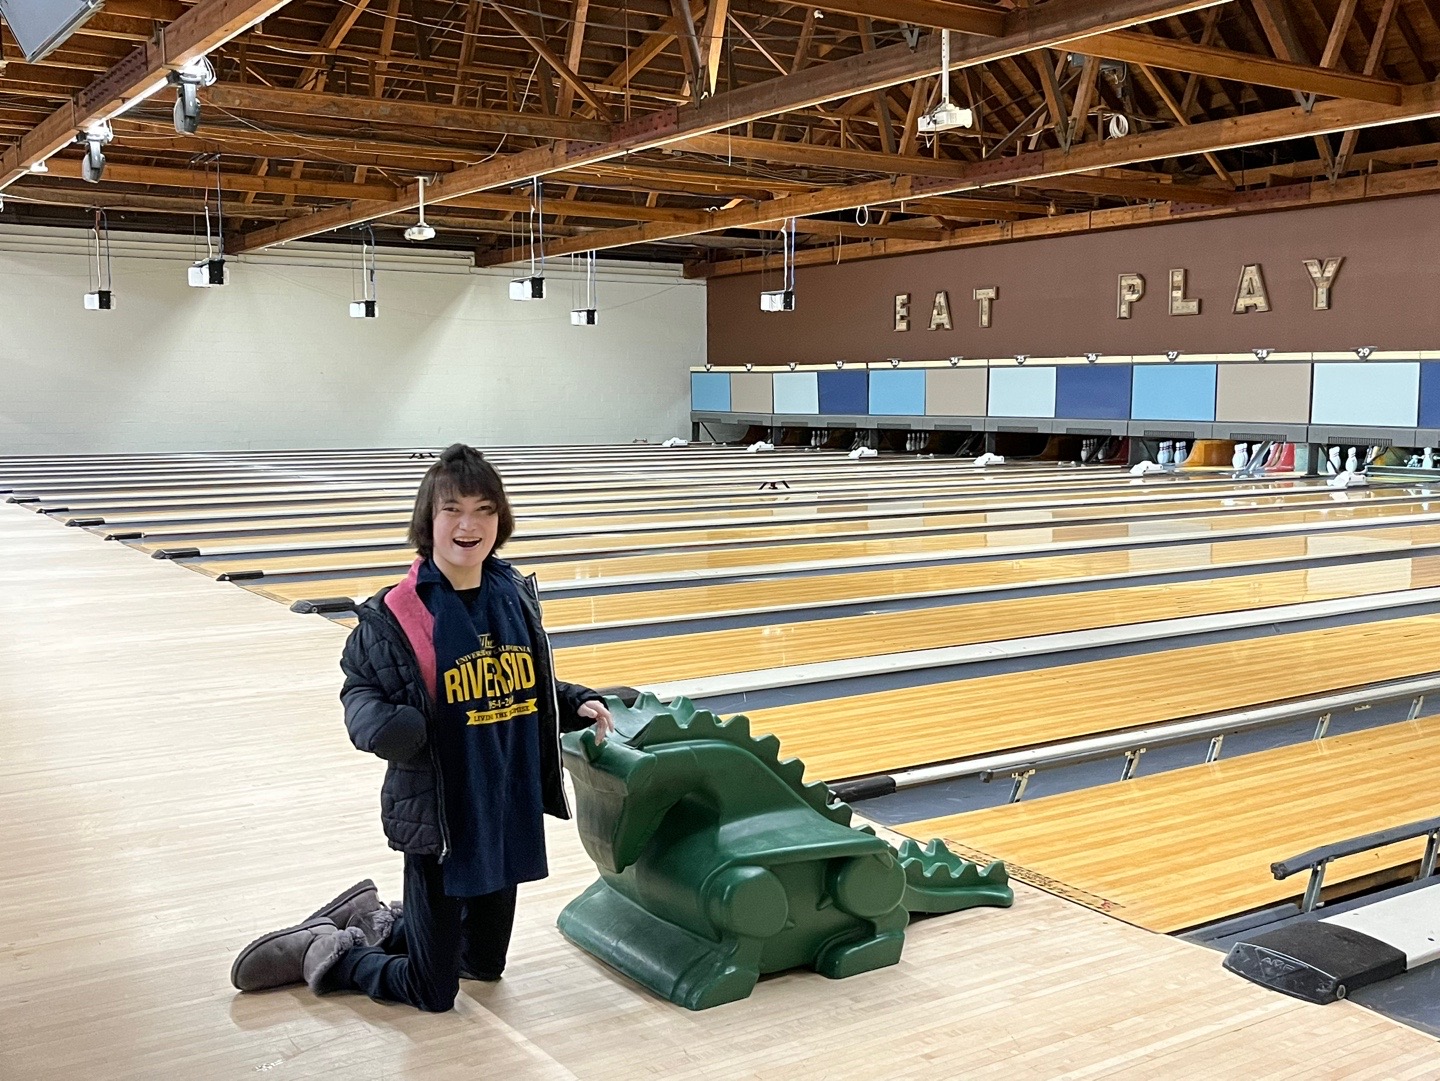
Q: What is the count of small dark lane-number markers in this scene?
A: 11